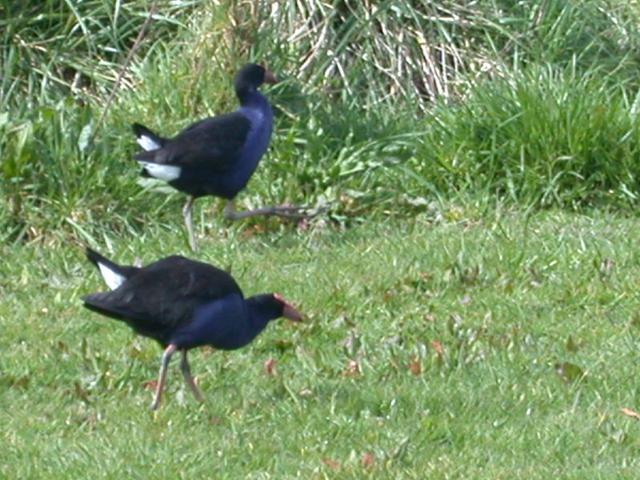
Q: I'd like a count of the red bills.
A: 2